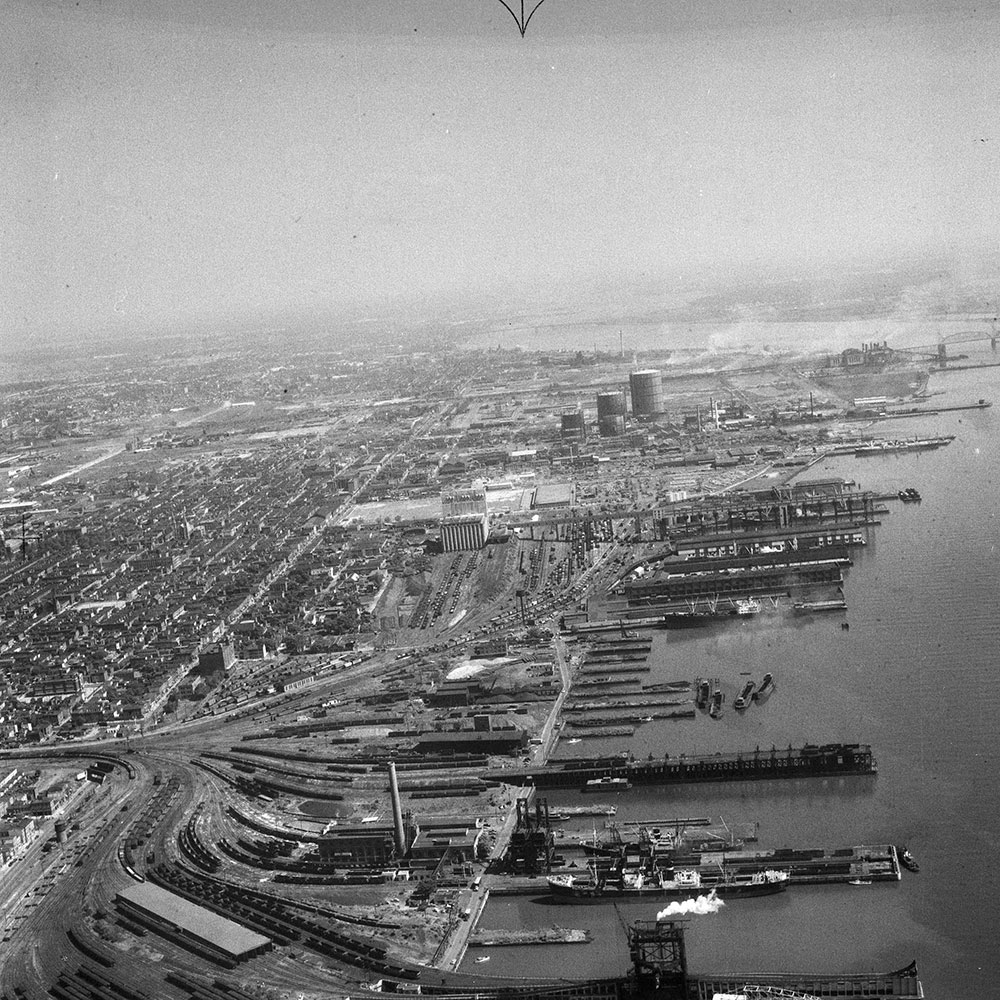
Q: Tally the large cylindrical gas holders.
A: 3